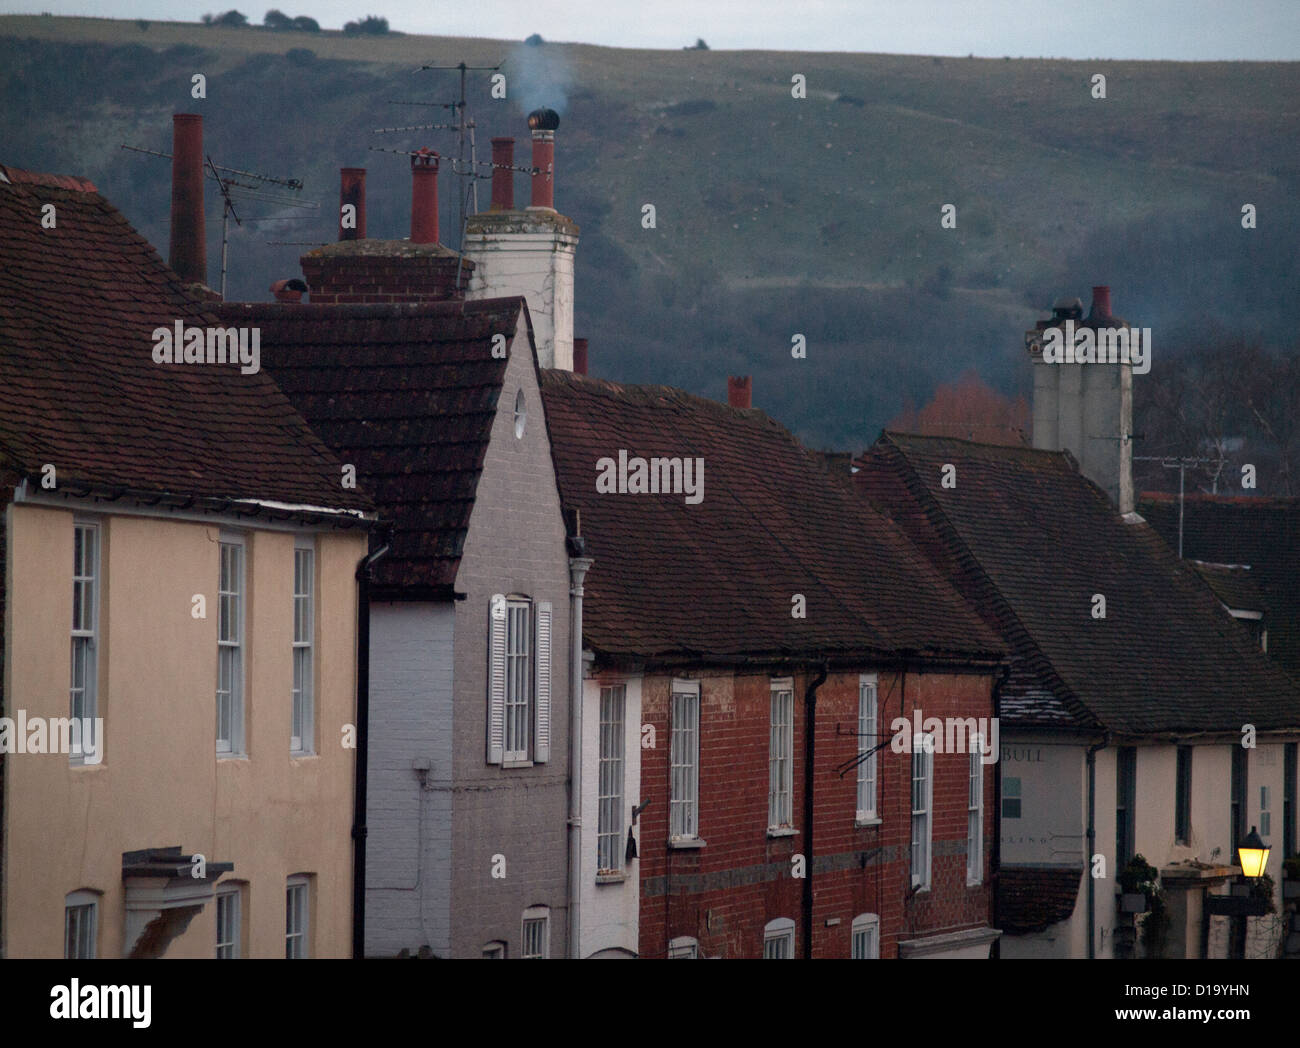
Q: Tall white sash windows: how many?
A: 10